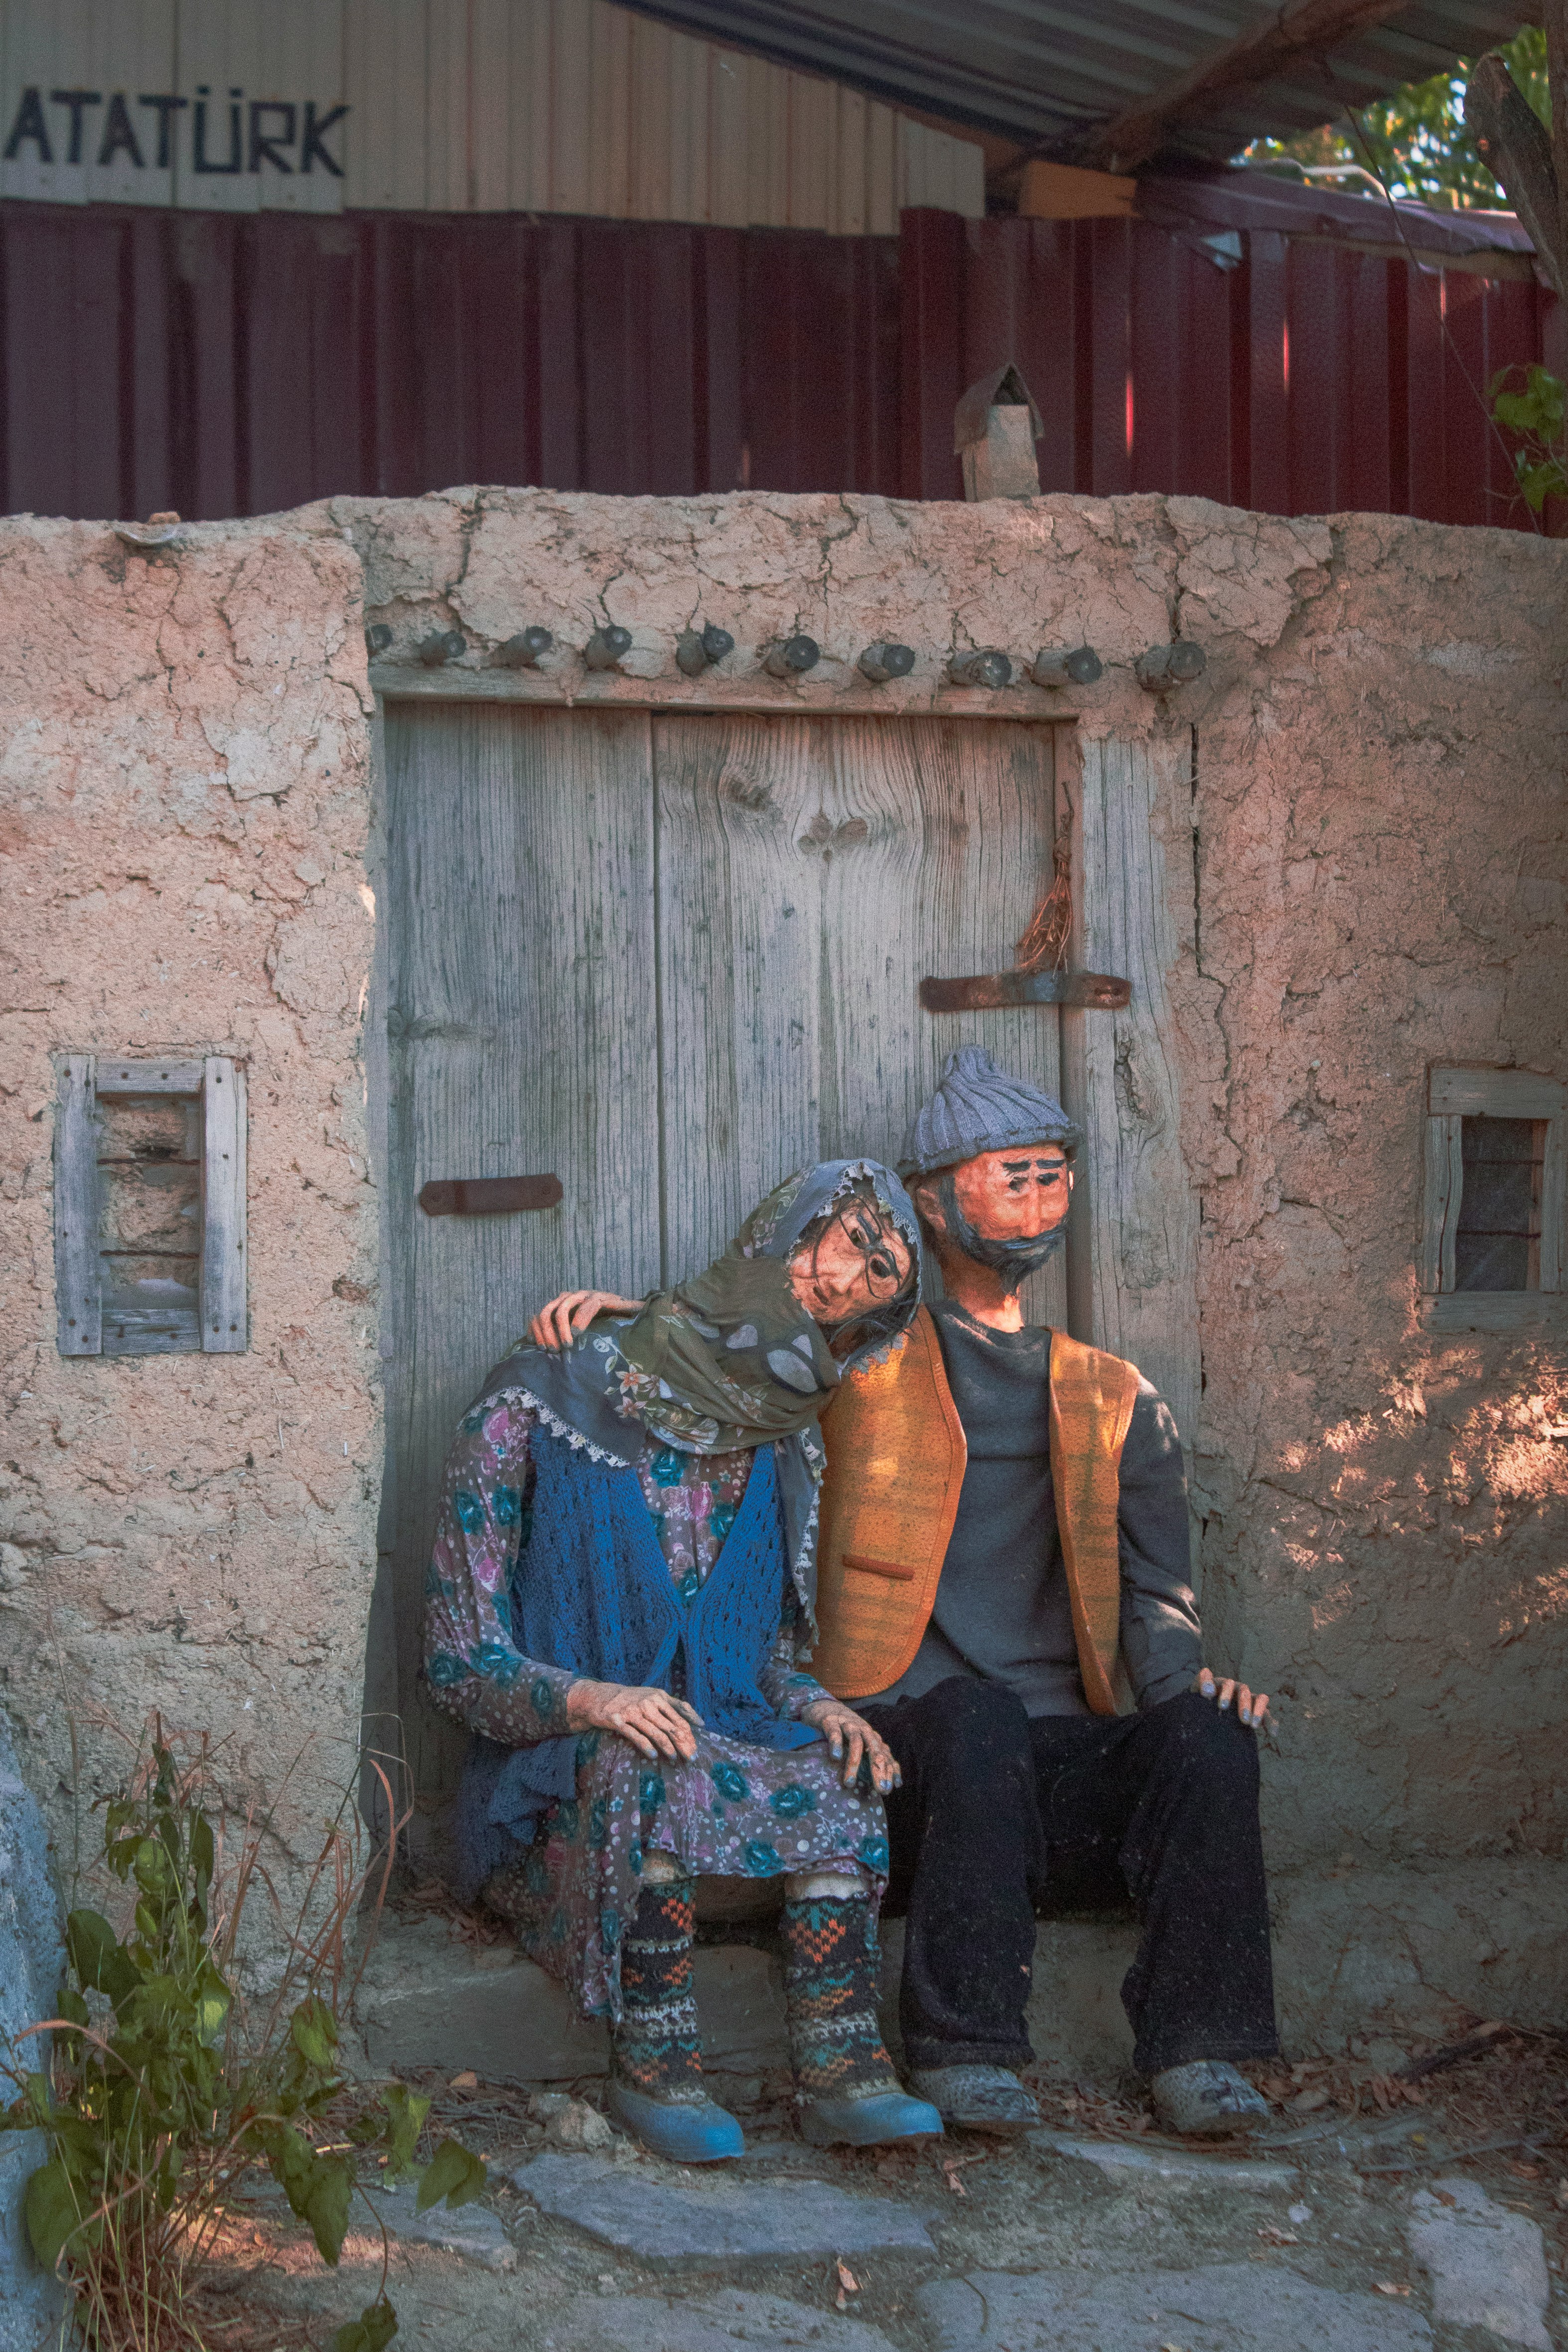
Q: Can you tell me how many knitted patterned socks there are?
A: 2